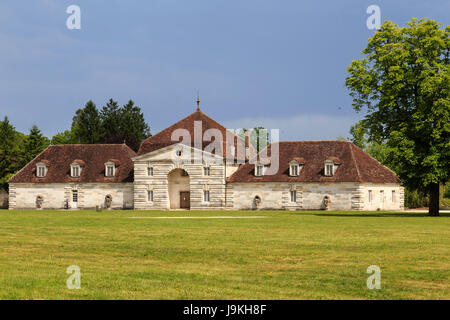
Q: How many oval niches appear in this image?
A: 4